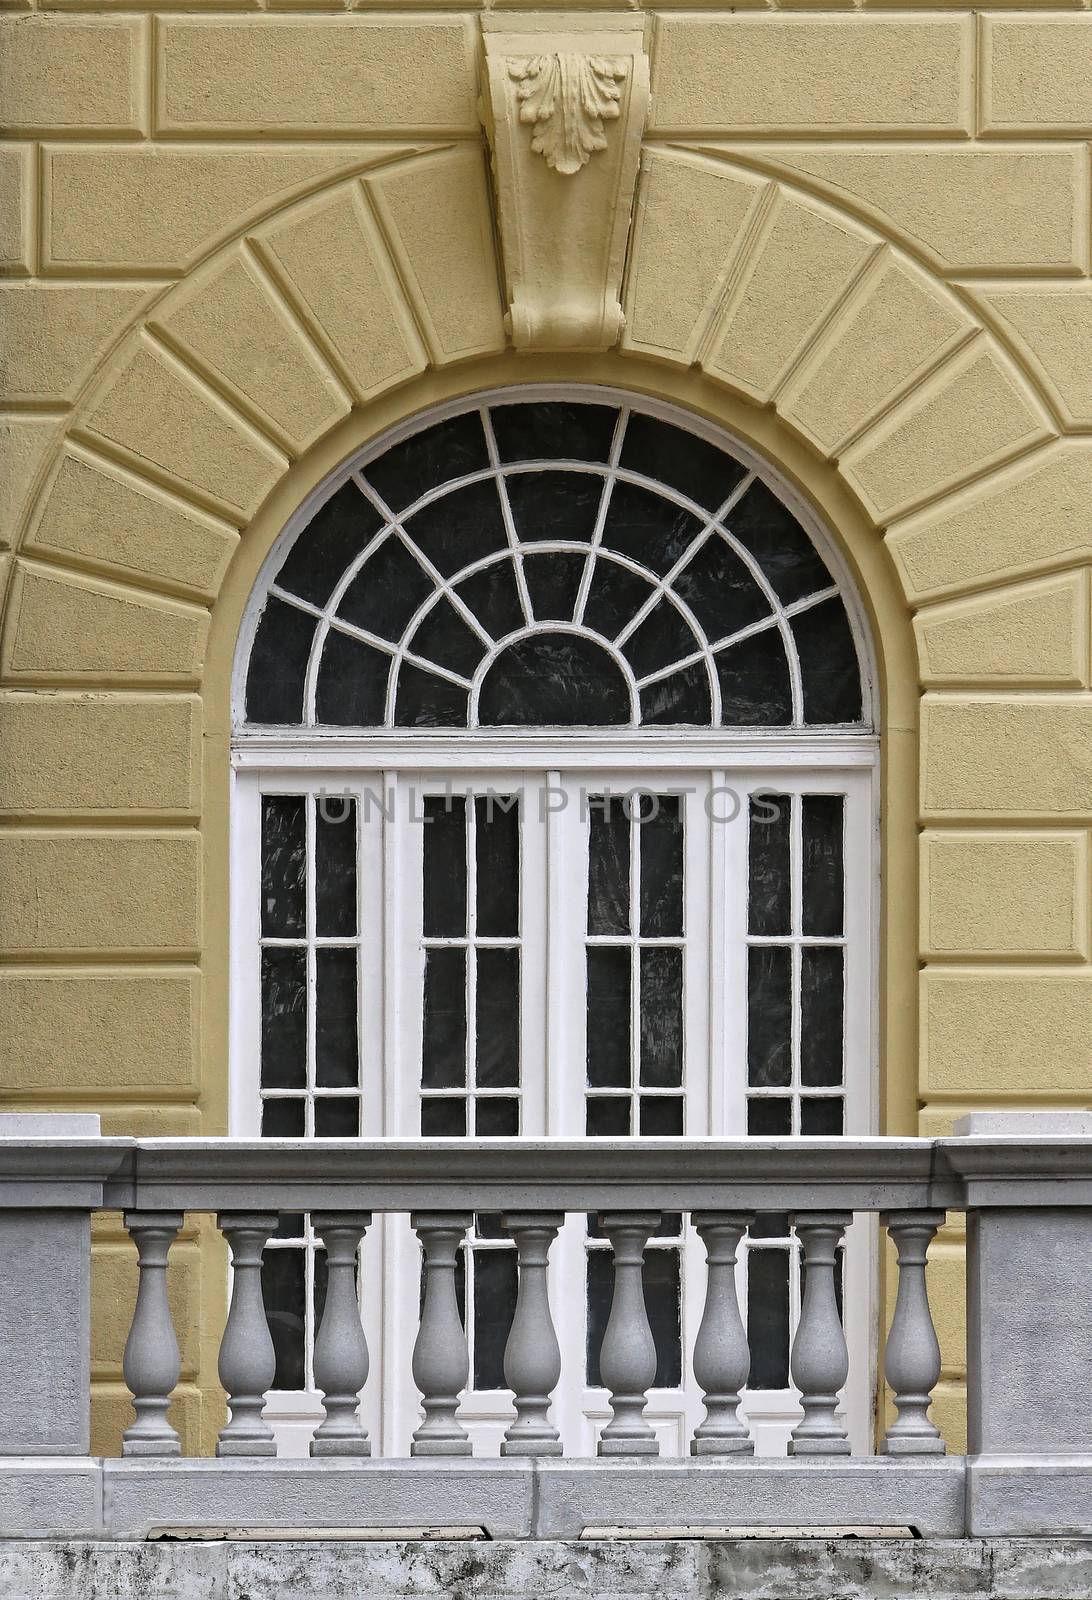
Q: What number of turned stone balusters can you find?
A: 9